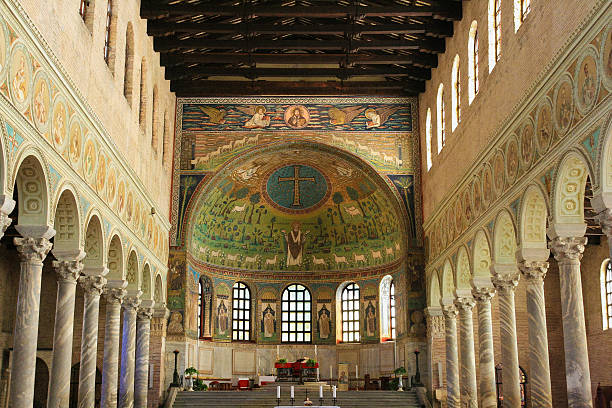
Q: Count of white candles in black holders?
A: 4